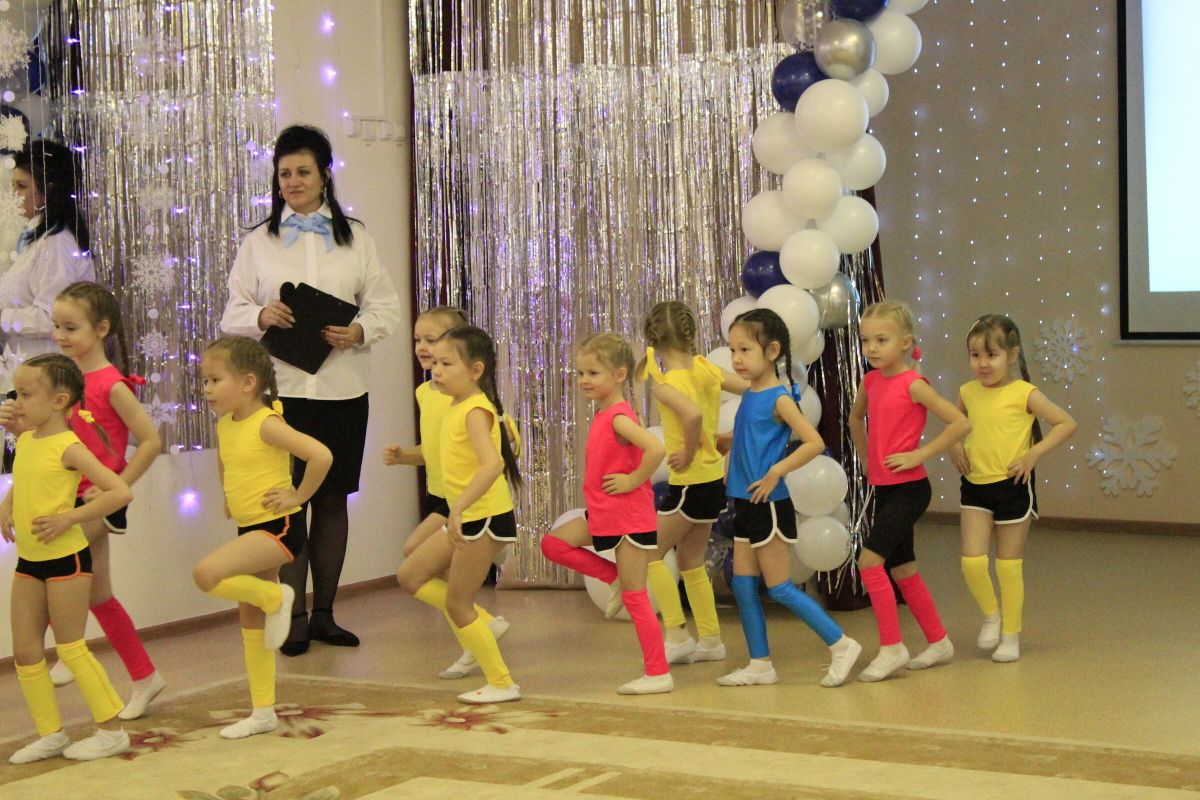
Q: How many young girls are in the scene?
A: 10